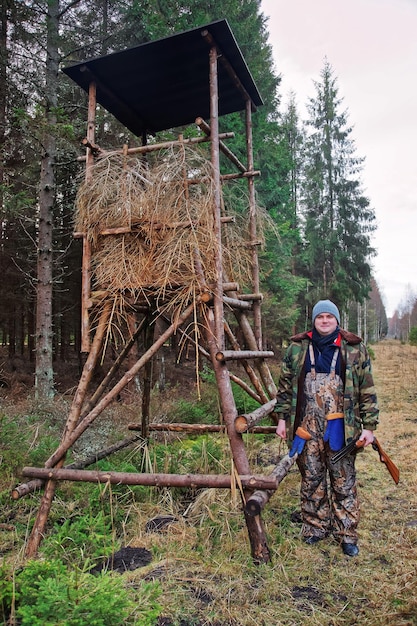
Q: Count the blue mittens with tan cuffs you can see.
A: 2